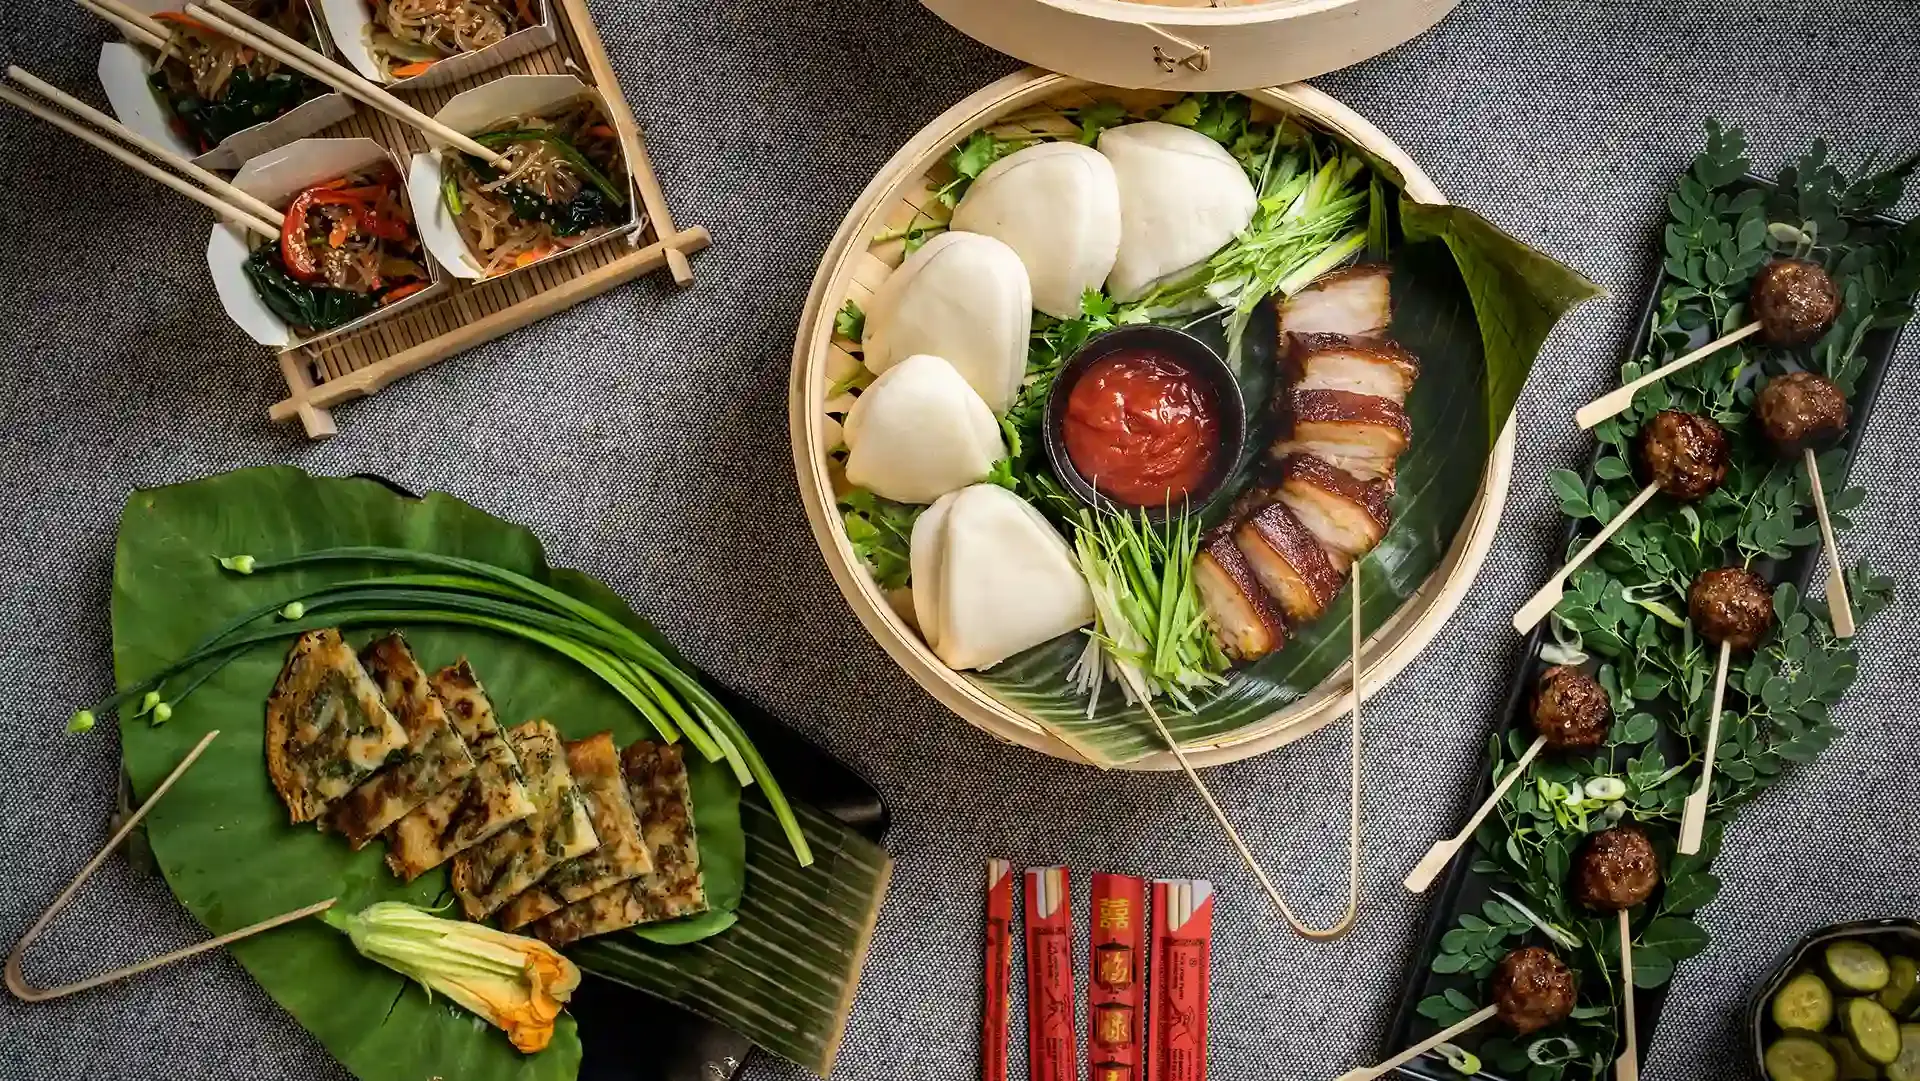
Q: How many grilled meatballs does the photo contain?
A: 7